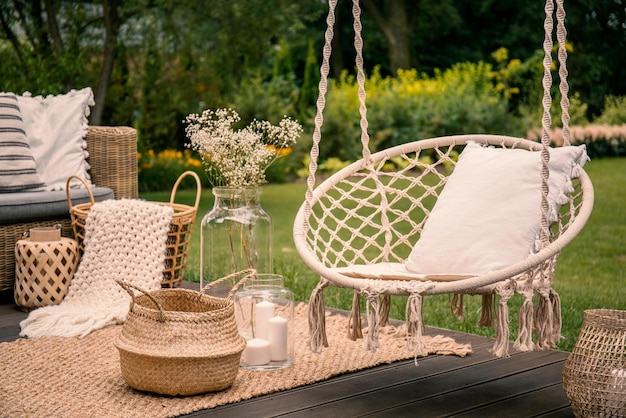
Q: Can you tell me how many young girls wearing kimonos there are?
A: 0